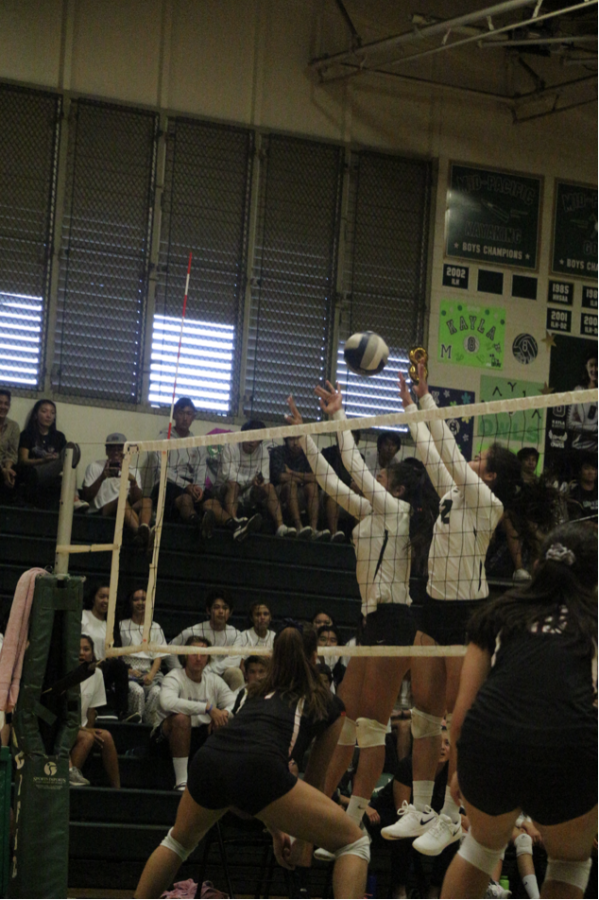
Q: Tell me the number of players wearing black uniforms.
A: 2